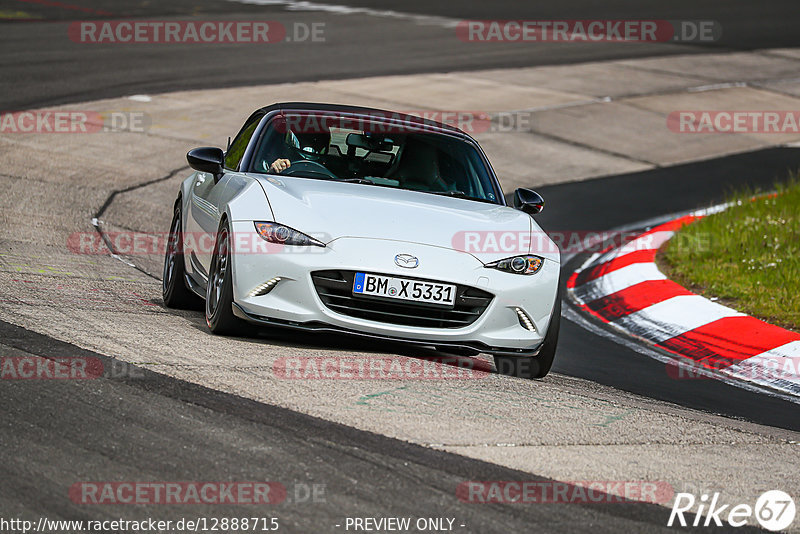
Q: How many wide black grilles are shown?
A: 1